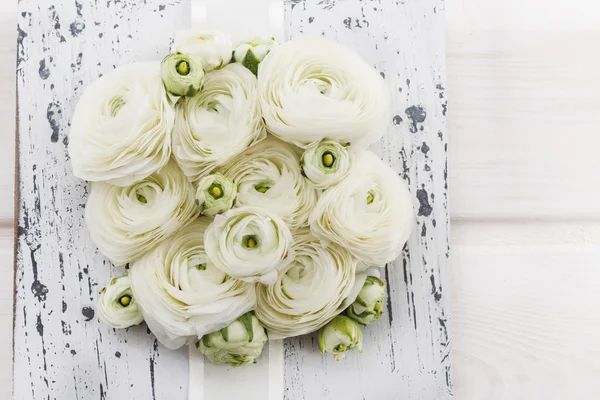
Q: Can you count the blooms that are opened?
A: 9